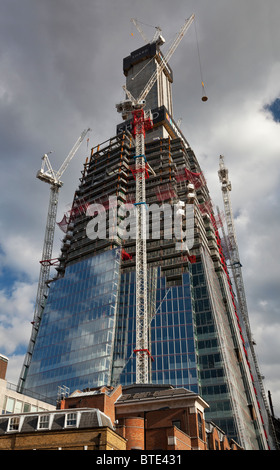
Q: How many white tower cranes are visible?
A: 4